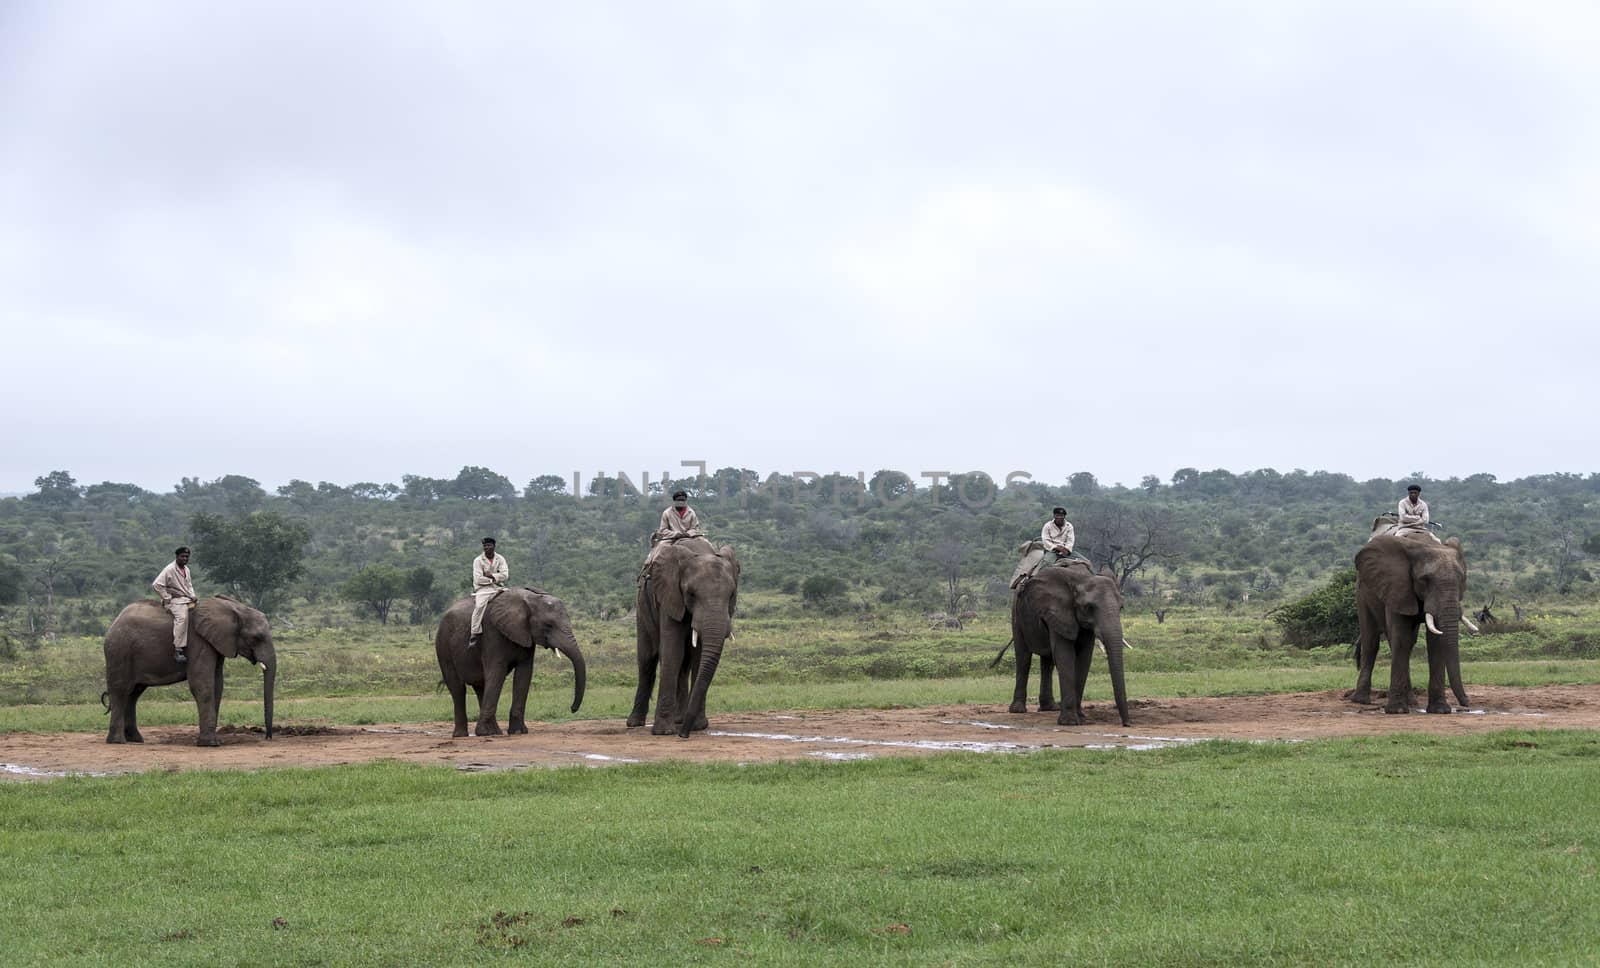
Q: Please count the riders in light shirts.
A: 5